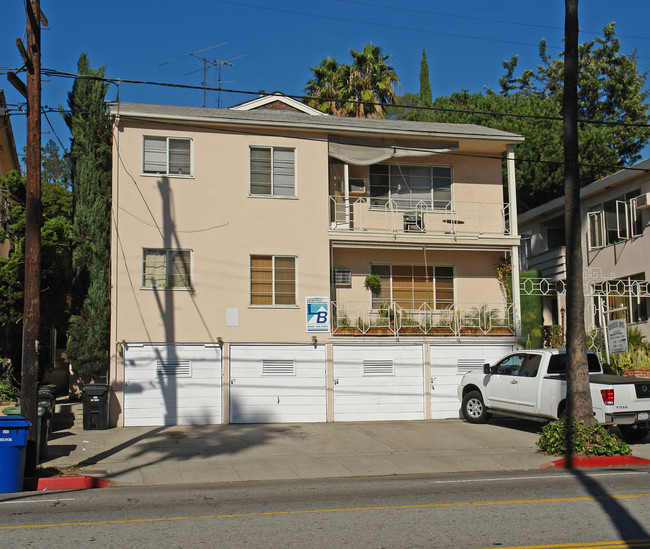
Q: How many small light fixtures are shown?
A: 3